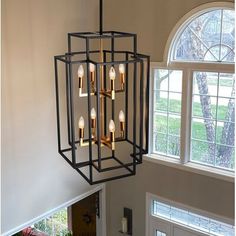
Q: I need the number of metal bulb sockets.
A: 8